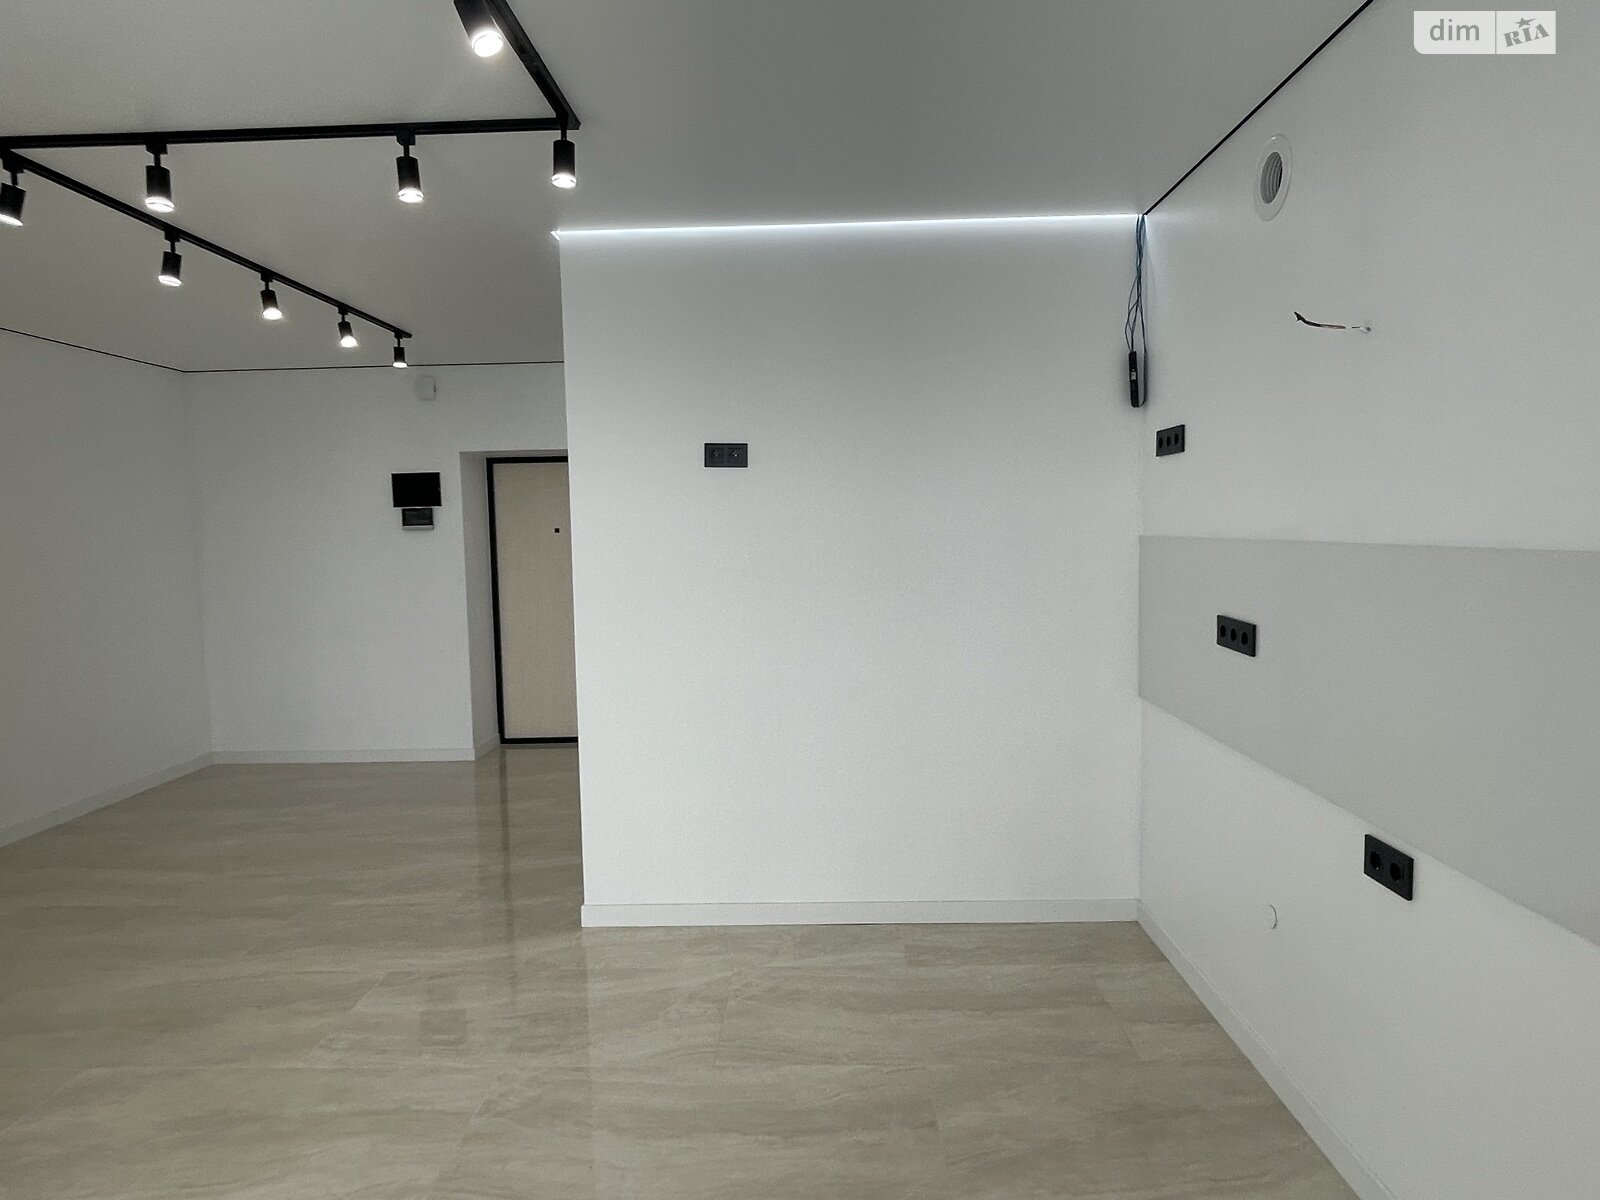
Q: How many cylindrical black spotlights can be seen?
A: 9